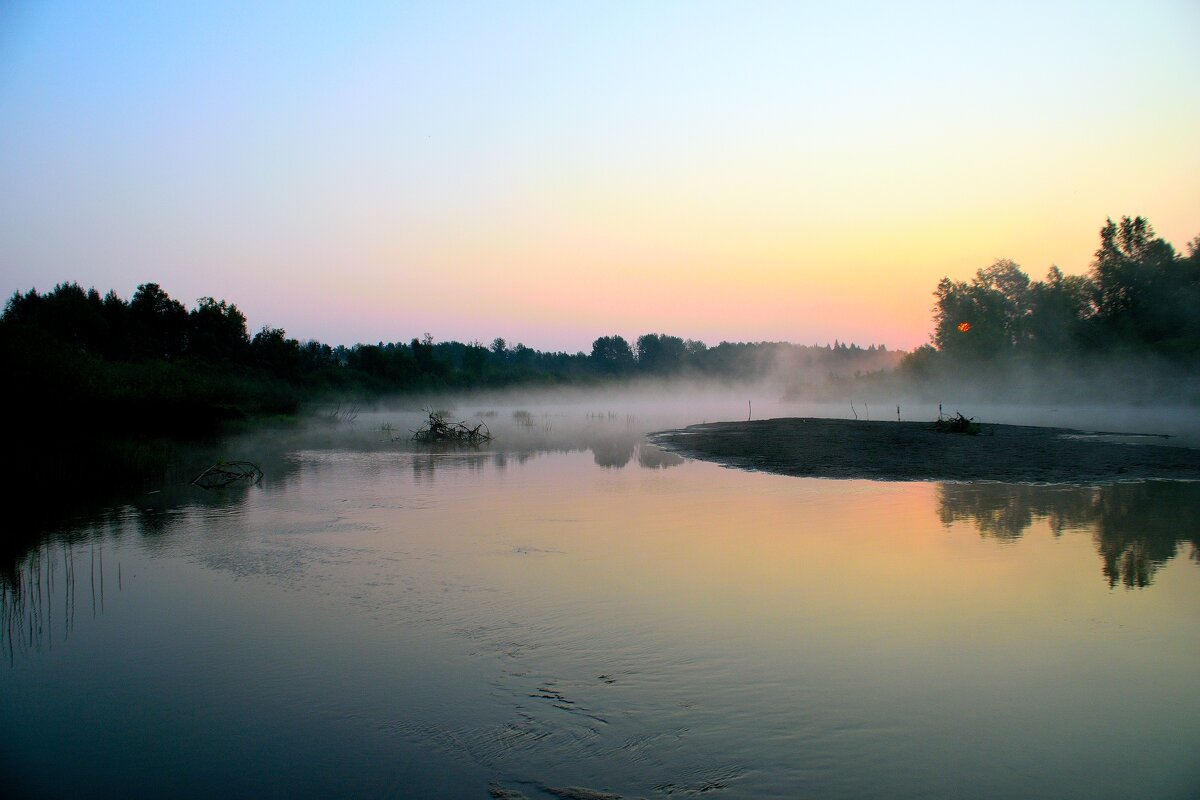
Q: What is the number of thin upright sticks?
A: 5